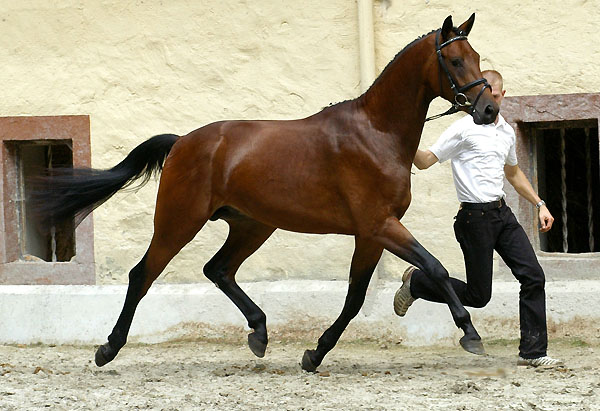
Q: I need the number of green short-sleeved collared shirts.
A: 0